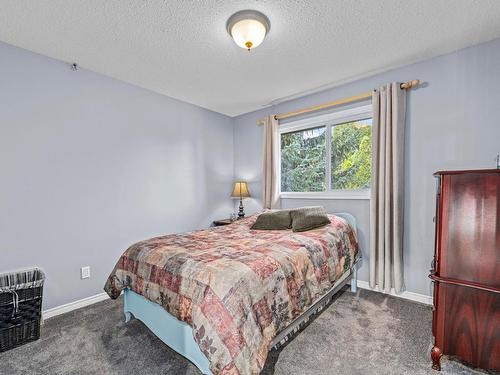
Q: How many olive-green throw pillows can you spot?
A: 2